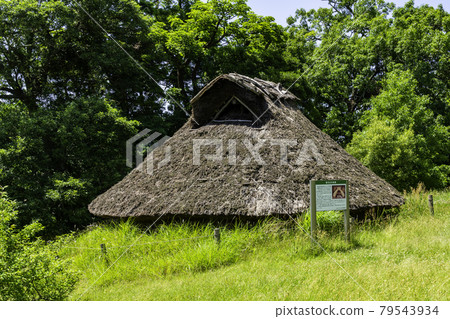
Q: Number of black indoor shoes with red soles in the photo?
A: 0